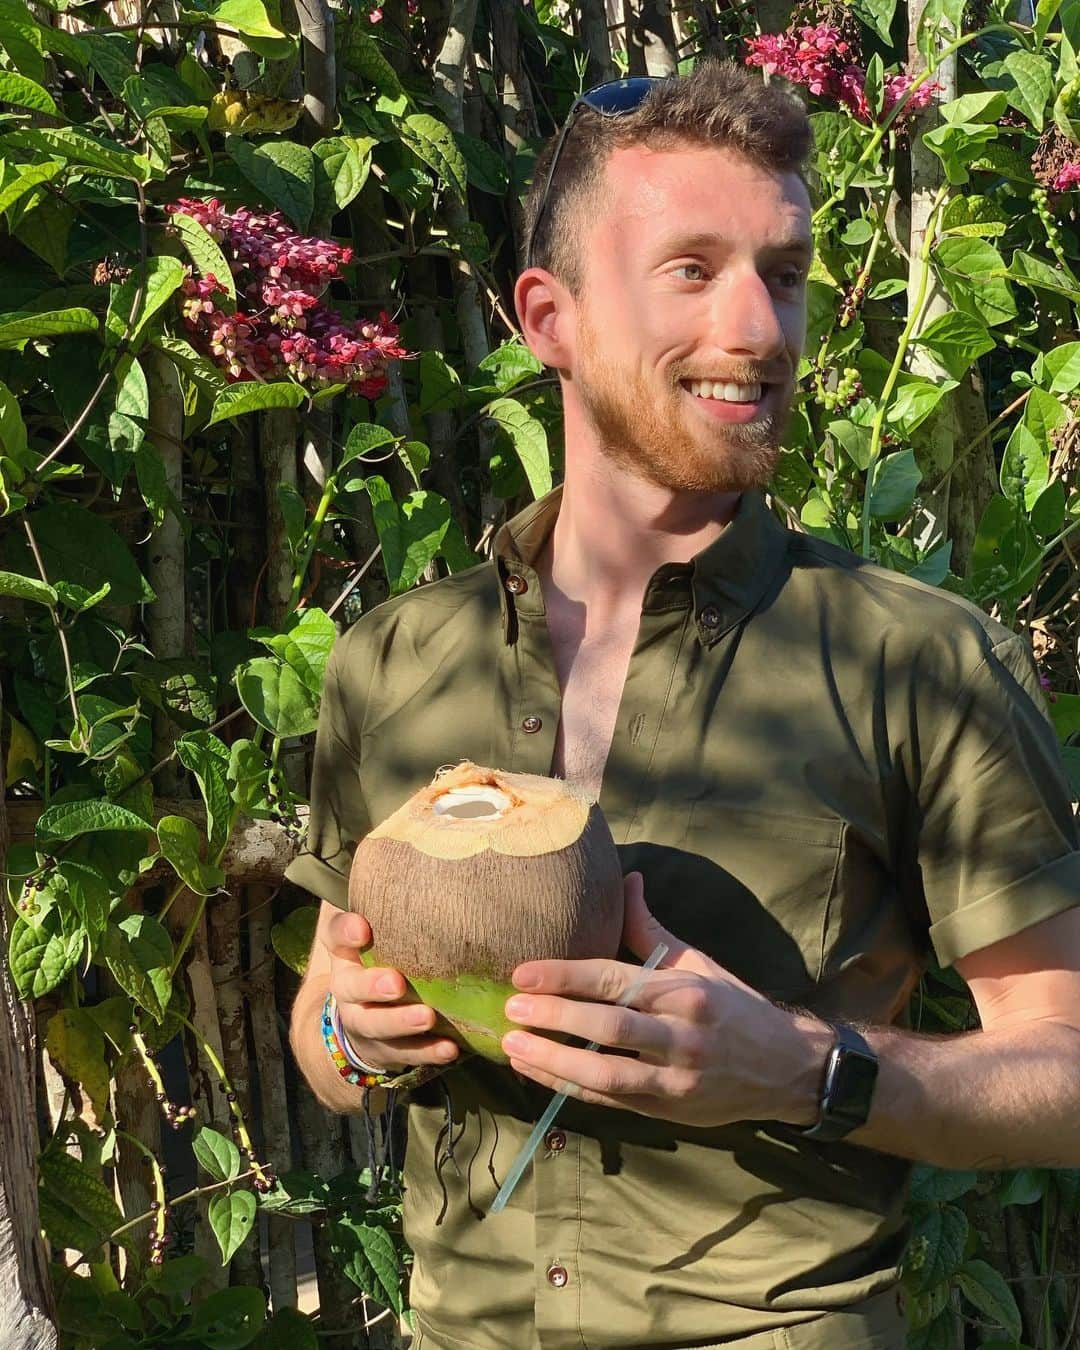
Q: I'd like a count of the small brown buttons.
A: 5